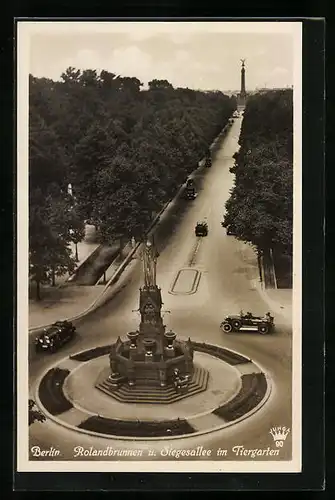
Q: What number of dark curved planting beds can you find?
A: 5